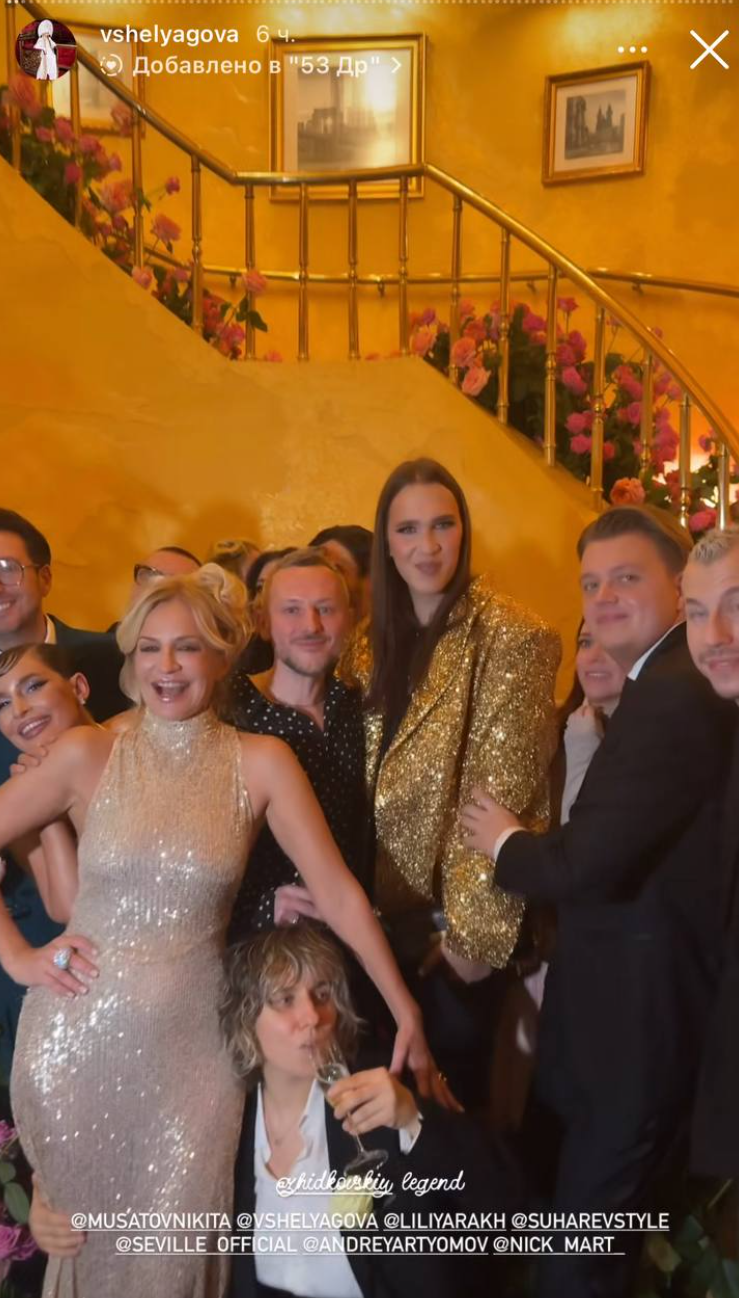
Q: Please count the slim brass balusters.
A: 15